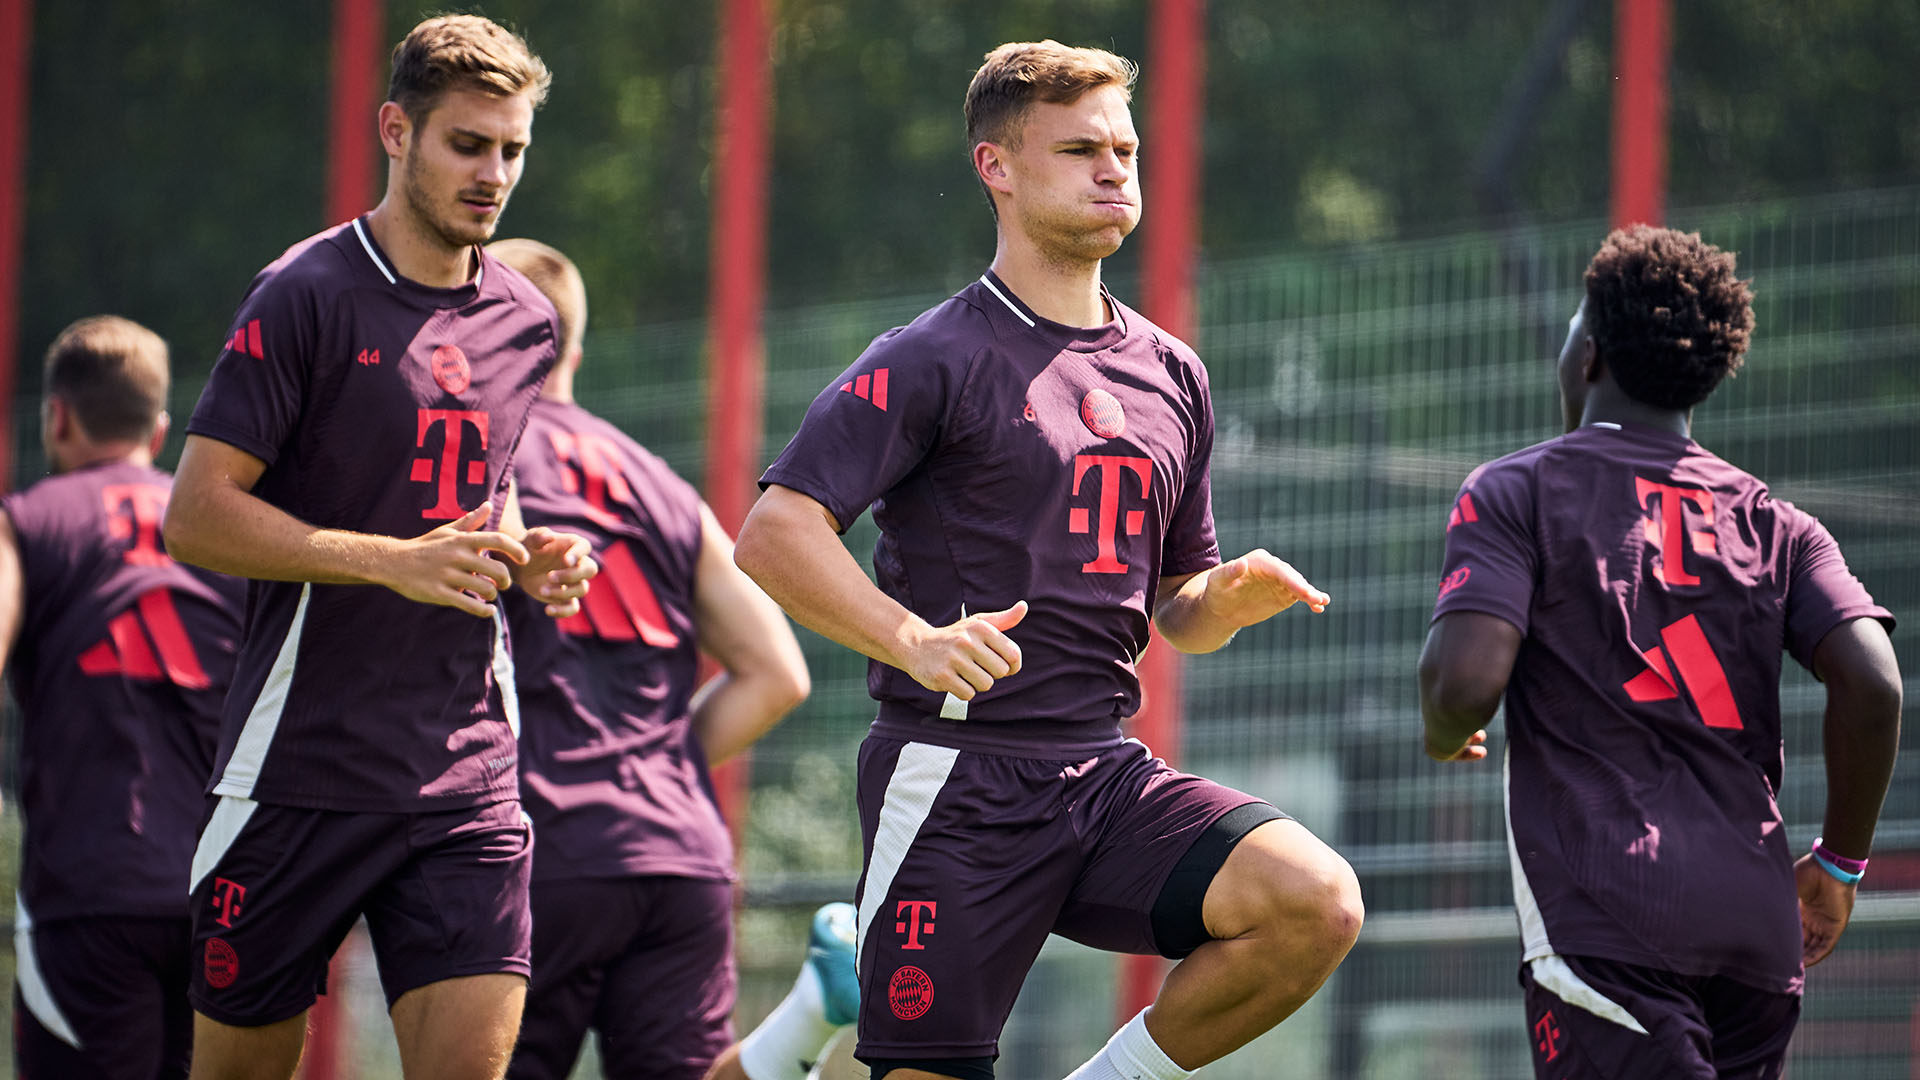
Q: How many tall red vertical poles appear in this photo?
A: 5